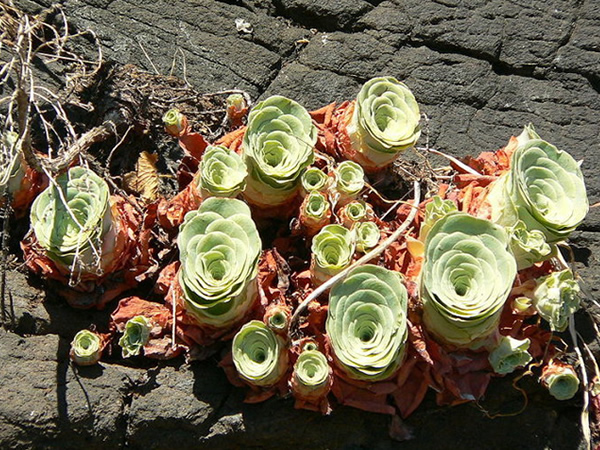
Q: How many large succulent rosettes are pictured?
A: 7